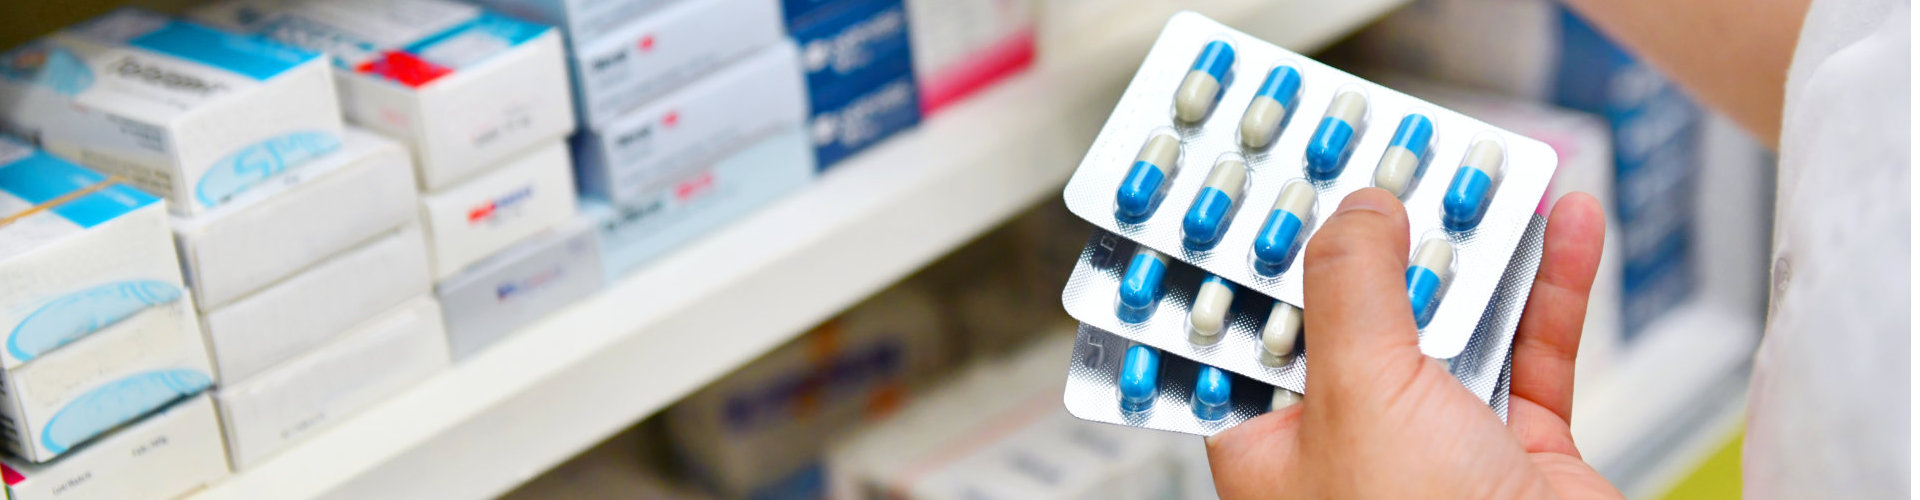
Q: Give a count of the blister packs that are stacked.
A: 3